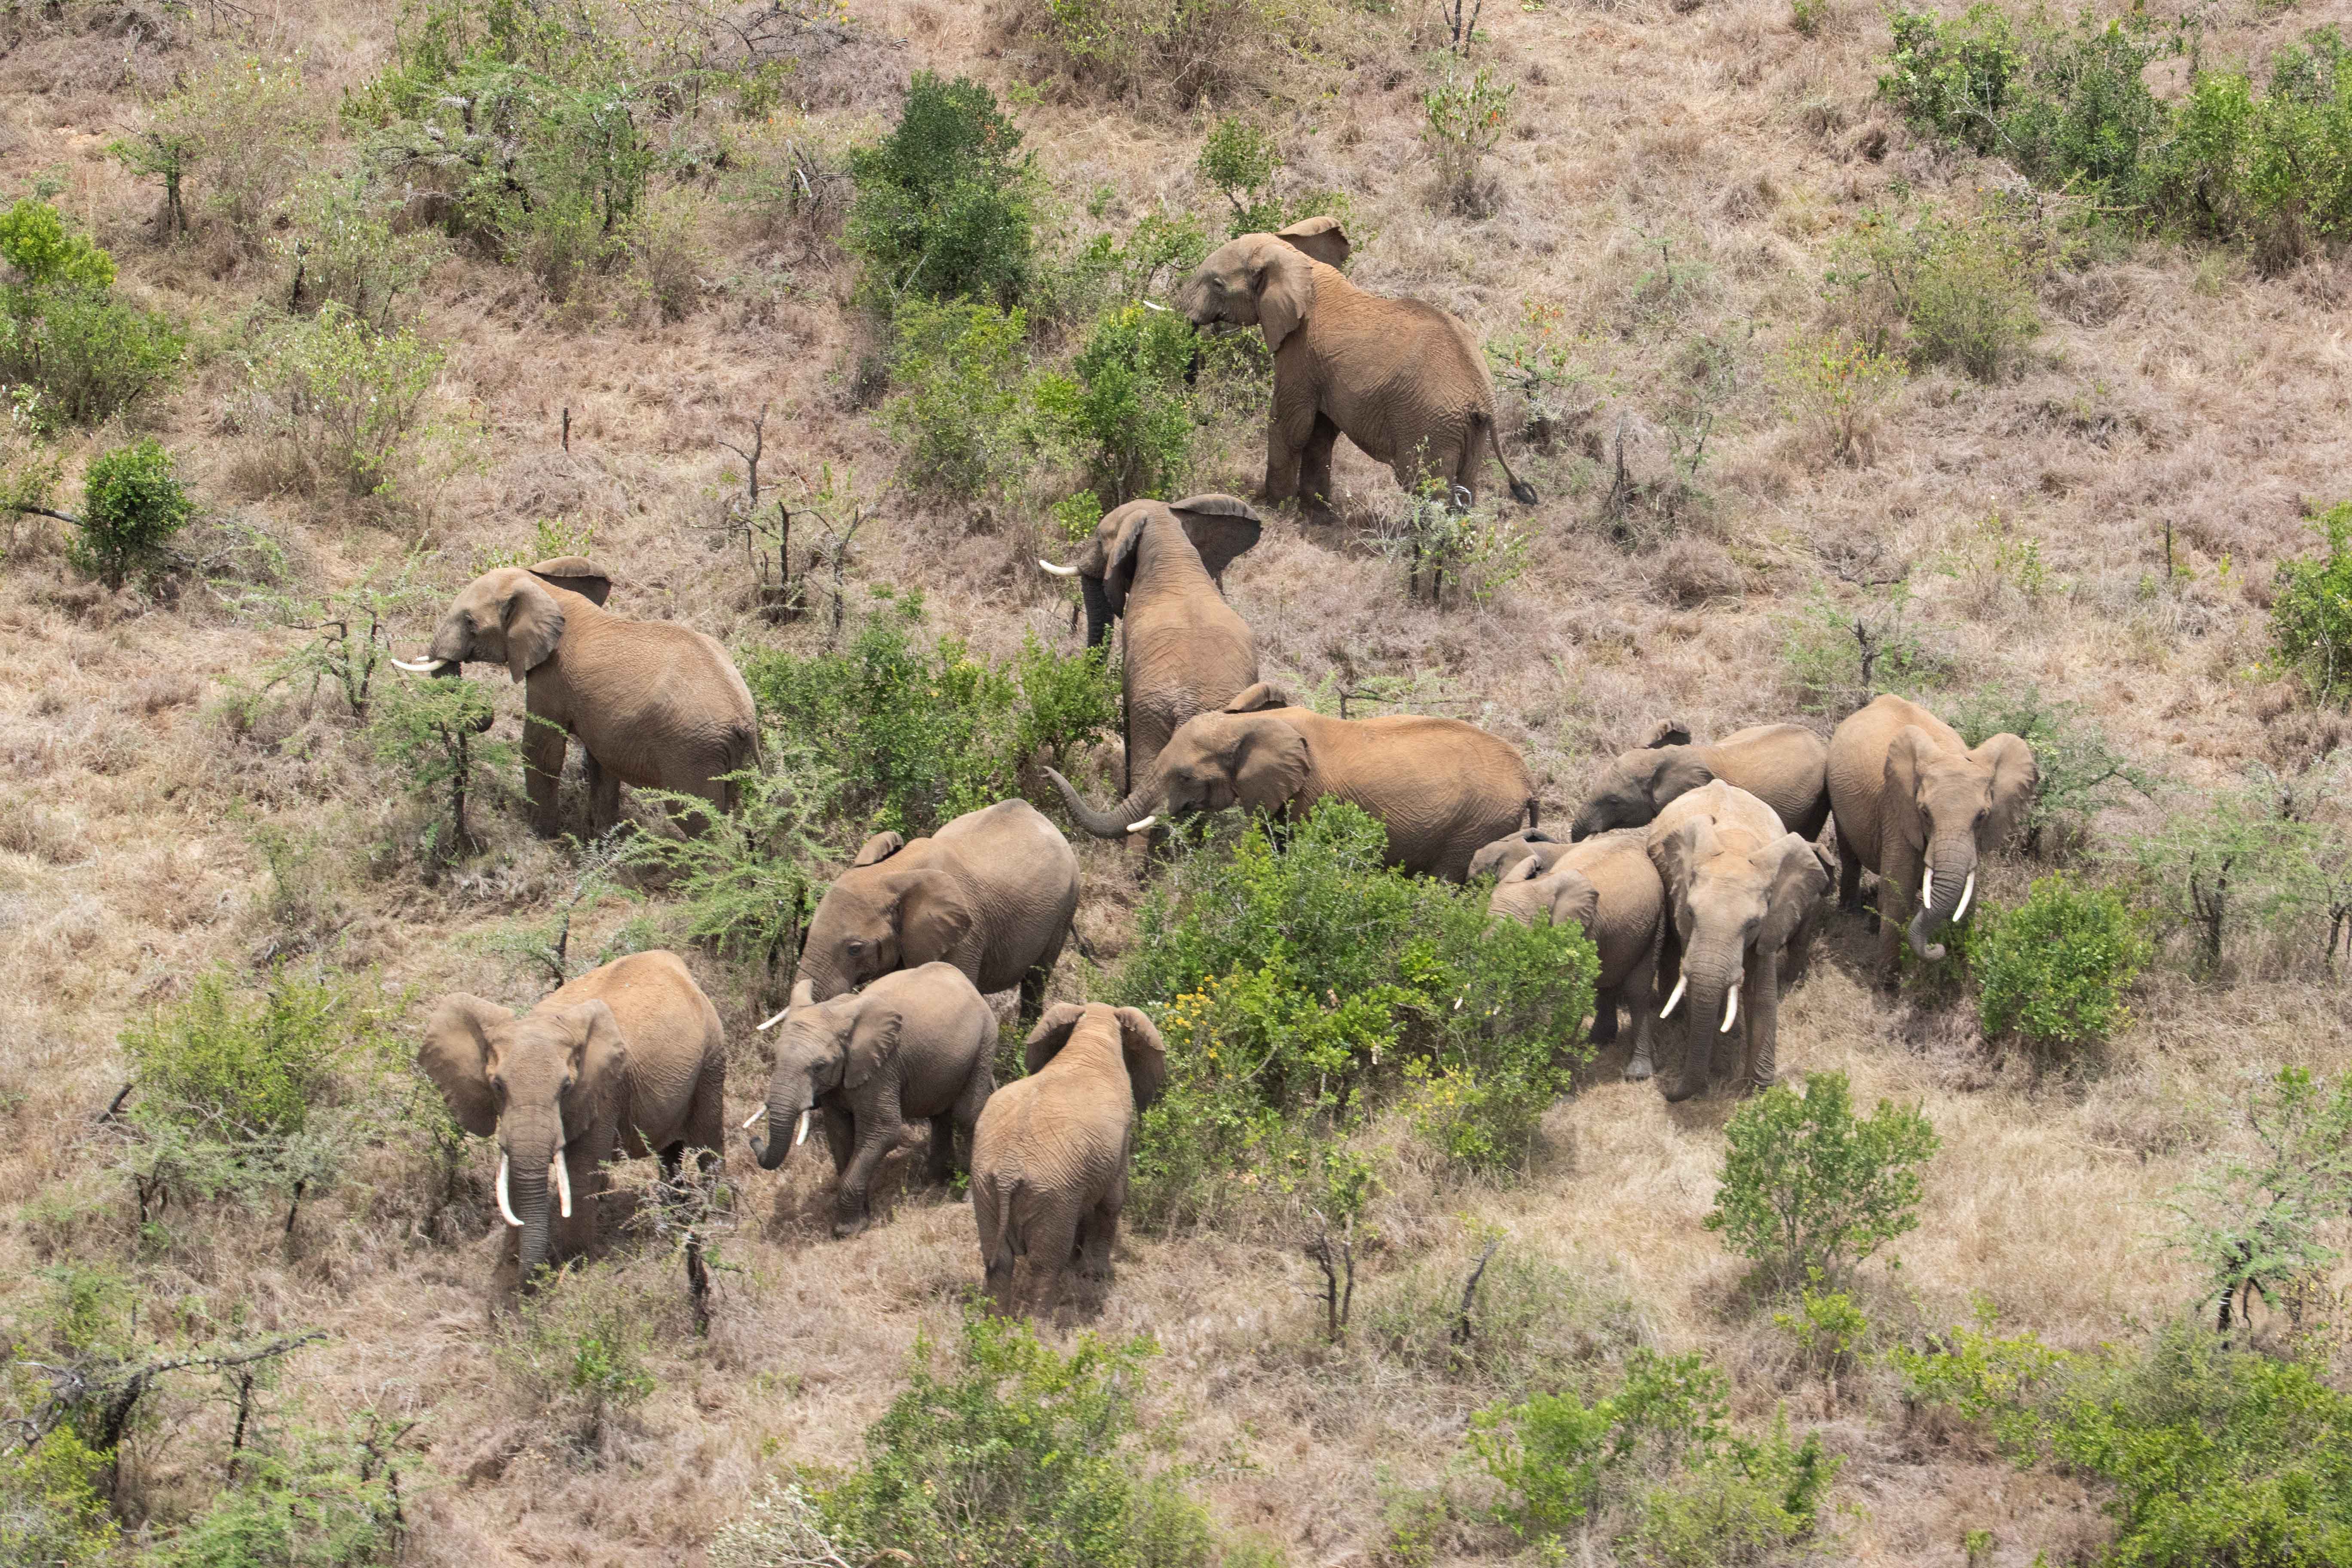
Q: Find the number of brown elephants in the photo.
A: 13